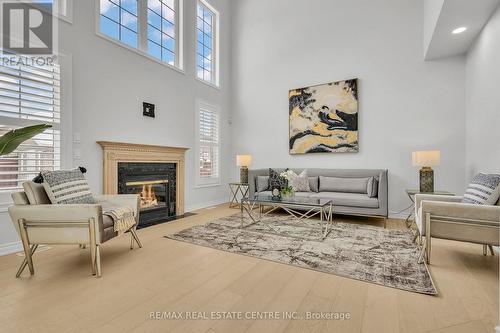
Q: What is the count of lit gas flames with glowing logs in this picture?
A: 1